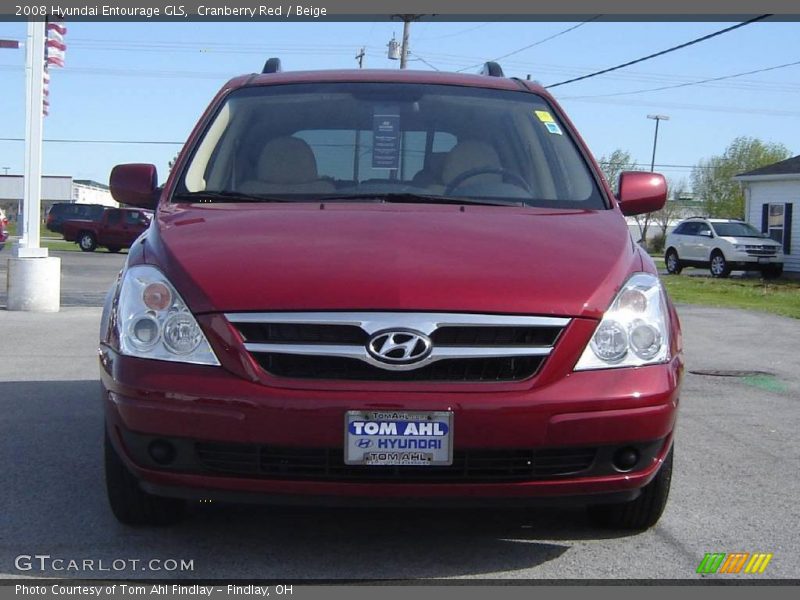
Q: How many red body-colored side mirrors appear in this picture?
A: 2